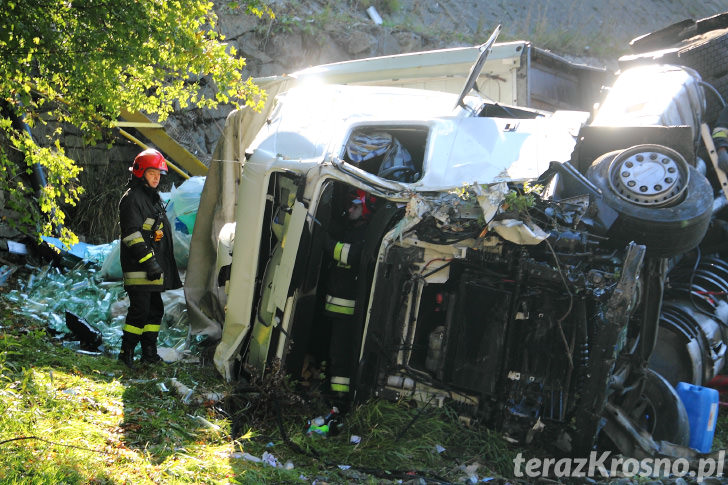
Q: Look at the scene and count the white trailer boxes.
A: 1